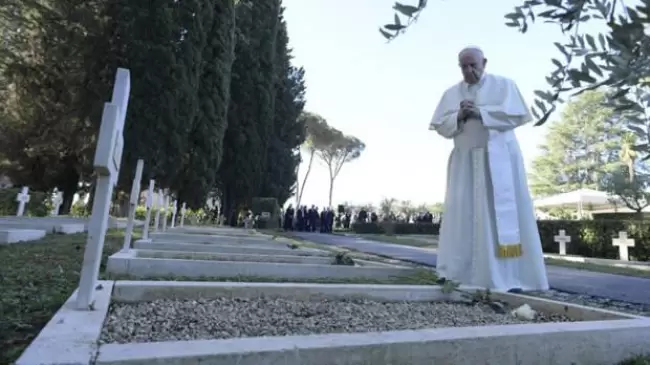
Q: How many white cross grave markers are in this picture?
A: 11